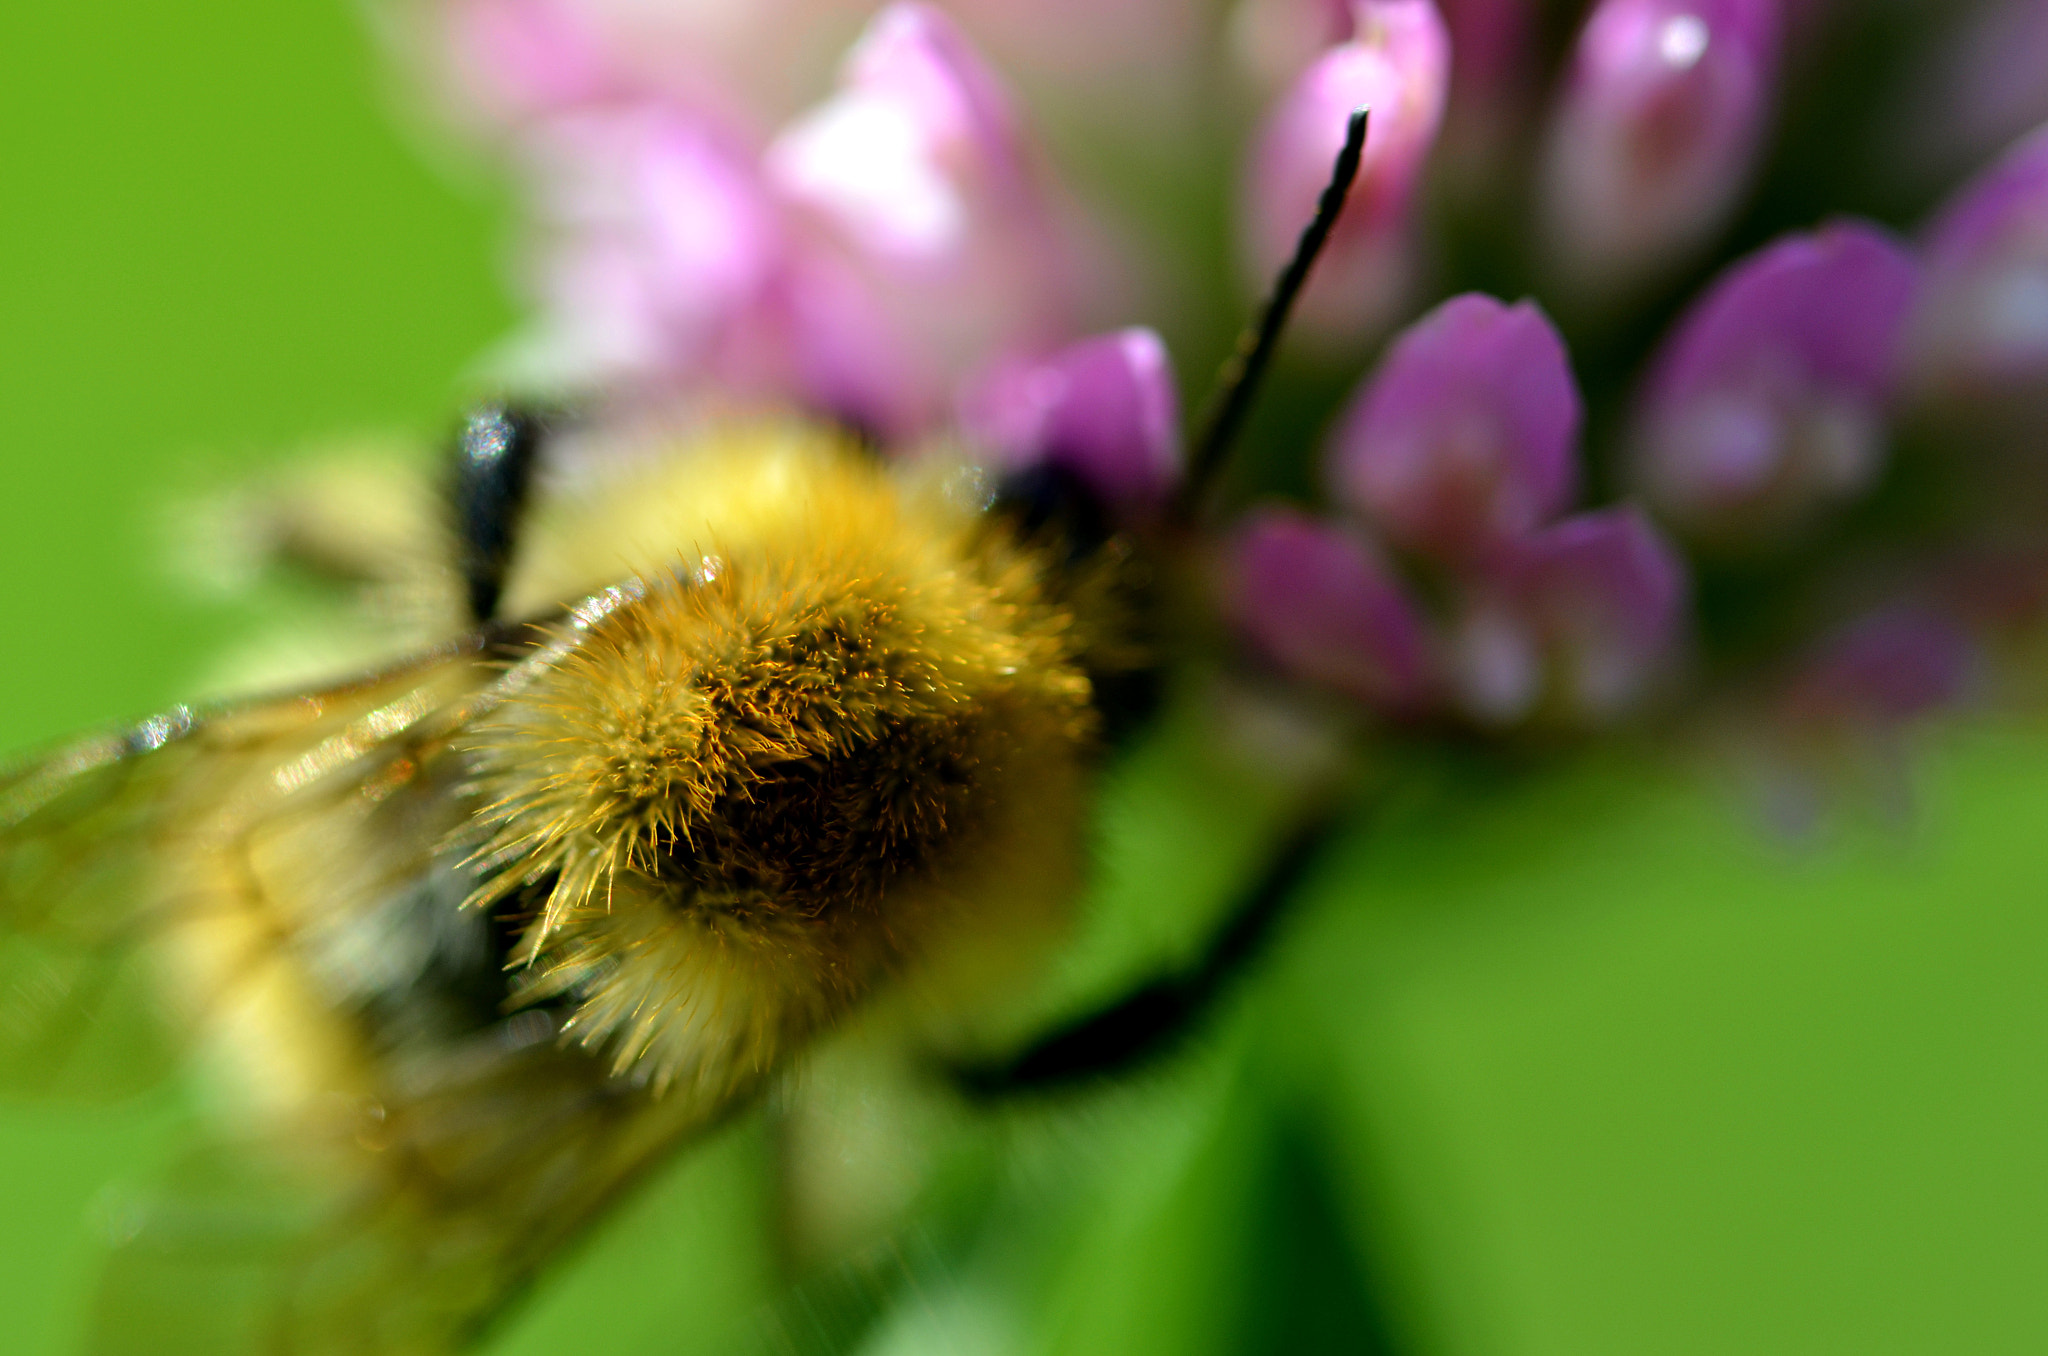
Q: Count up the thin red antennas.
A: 0